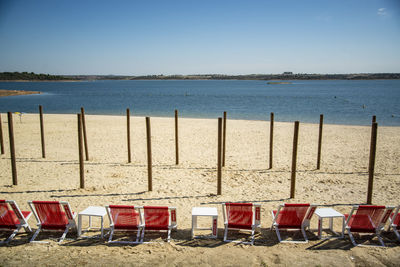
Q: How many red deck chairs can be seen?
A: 8